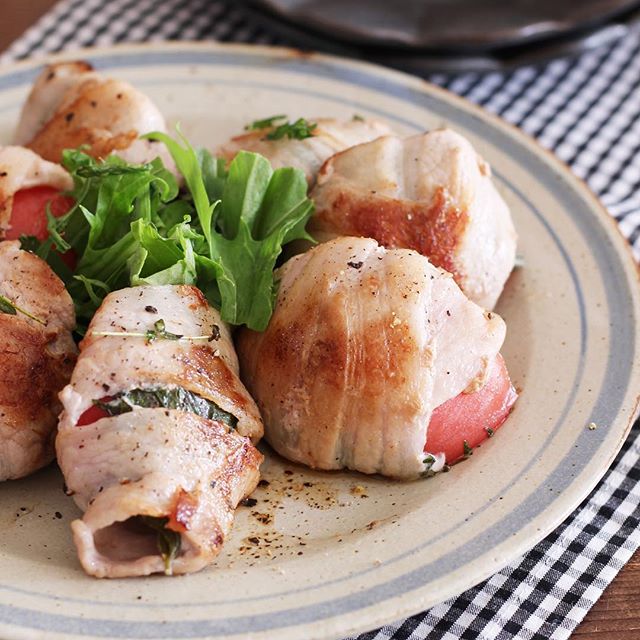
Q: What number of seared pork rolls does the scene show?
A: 7